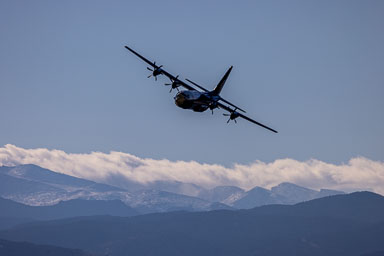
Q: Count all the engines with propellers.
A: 4